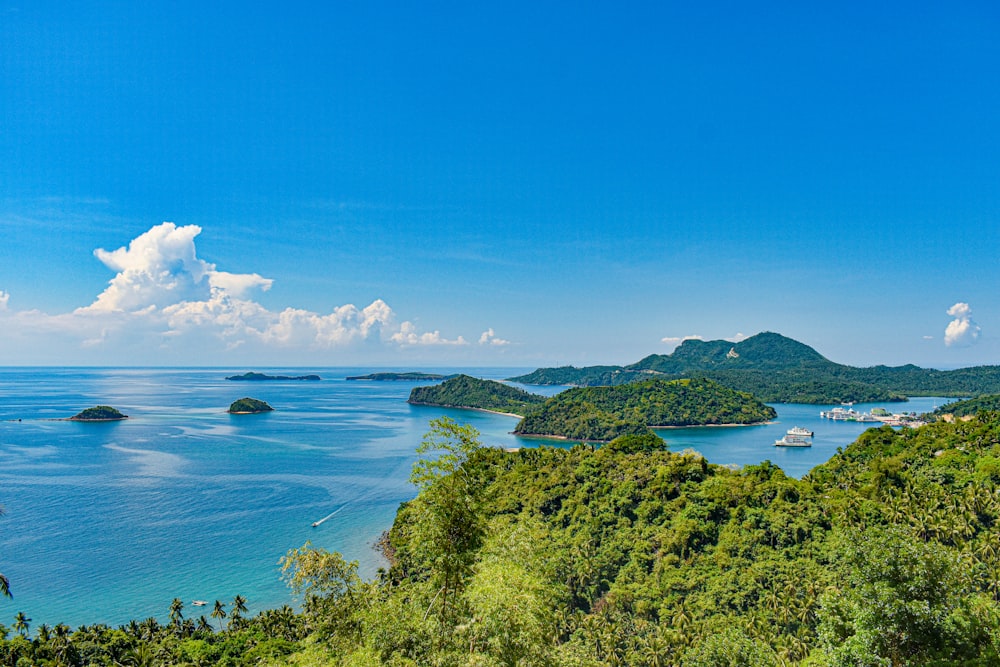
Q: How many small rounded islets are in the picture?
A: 2